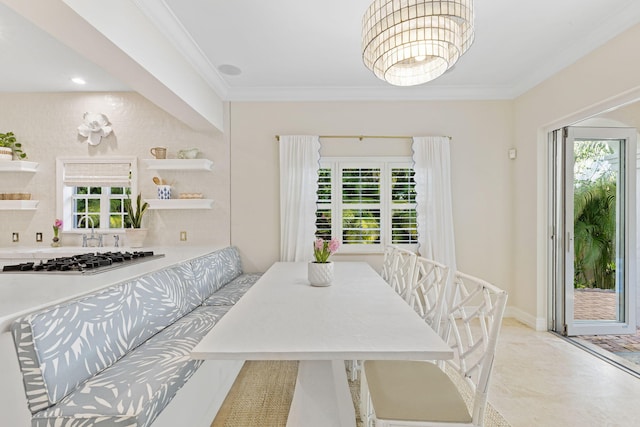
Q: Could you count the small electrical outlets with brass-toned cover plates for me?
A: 3